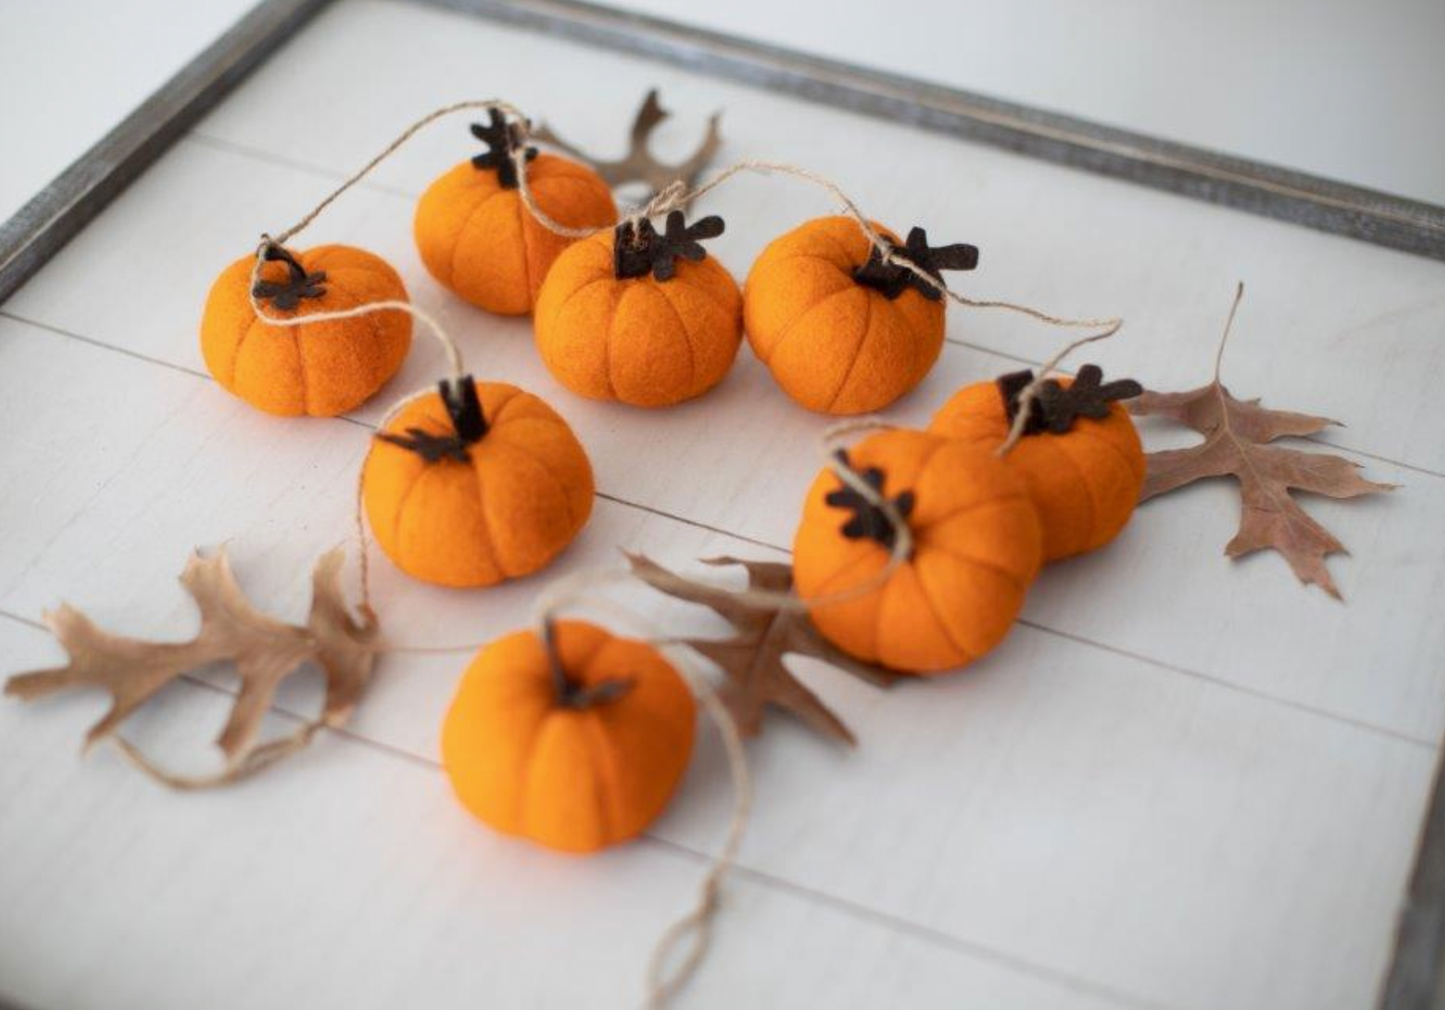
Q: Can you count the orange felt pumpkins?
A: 8